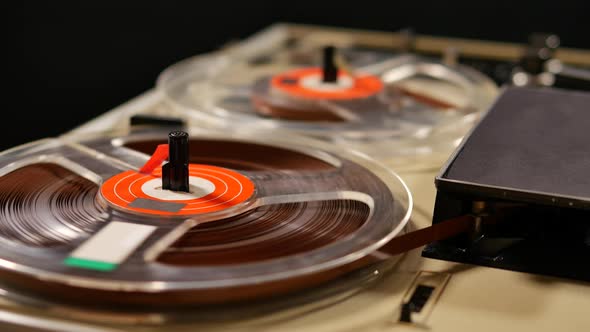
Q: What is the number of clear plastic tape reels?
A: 2